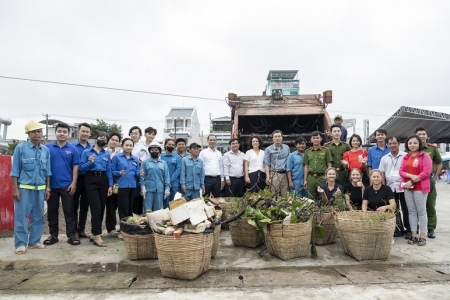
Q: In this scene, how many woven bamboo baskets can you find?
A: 8